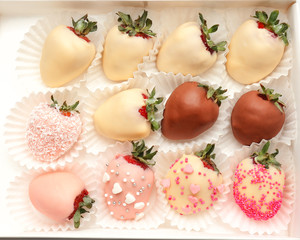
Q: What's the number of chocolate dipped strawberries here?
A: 12